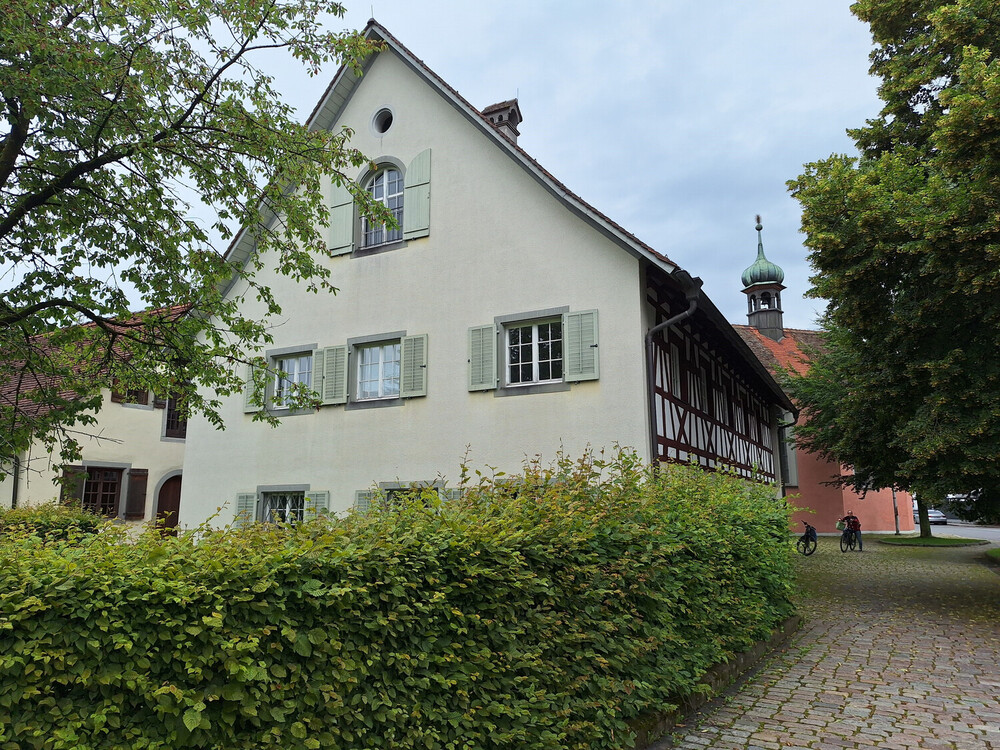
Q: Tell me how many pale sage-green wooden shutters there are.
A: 12